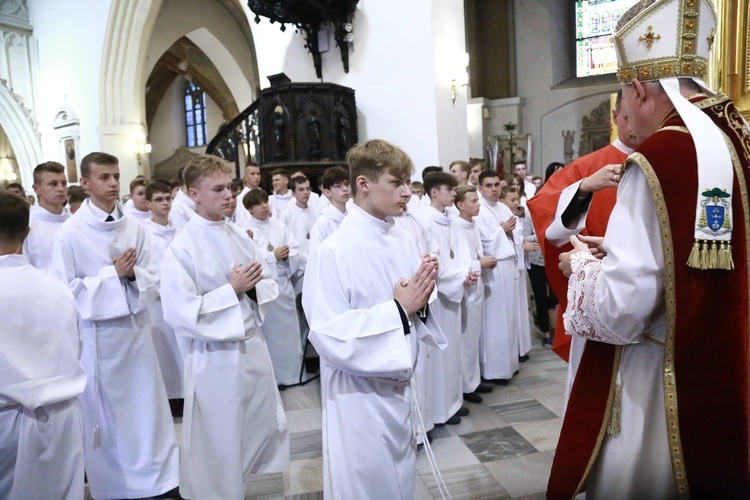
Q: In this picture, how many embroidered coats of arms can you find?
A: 1